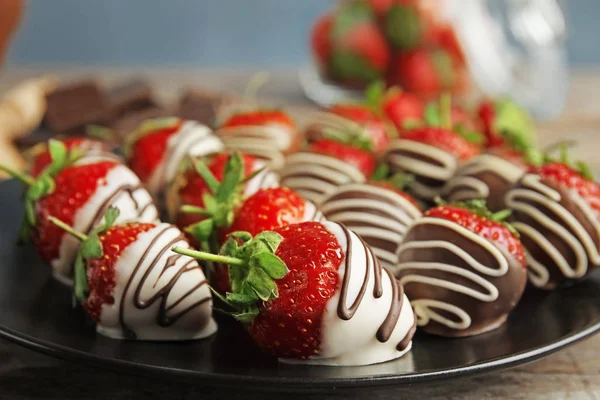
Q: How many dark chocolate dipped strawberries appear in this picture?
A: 8